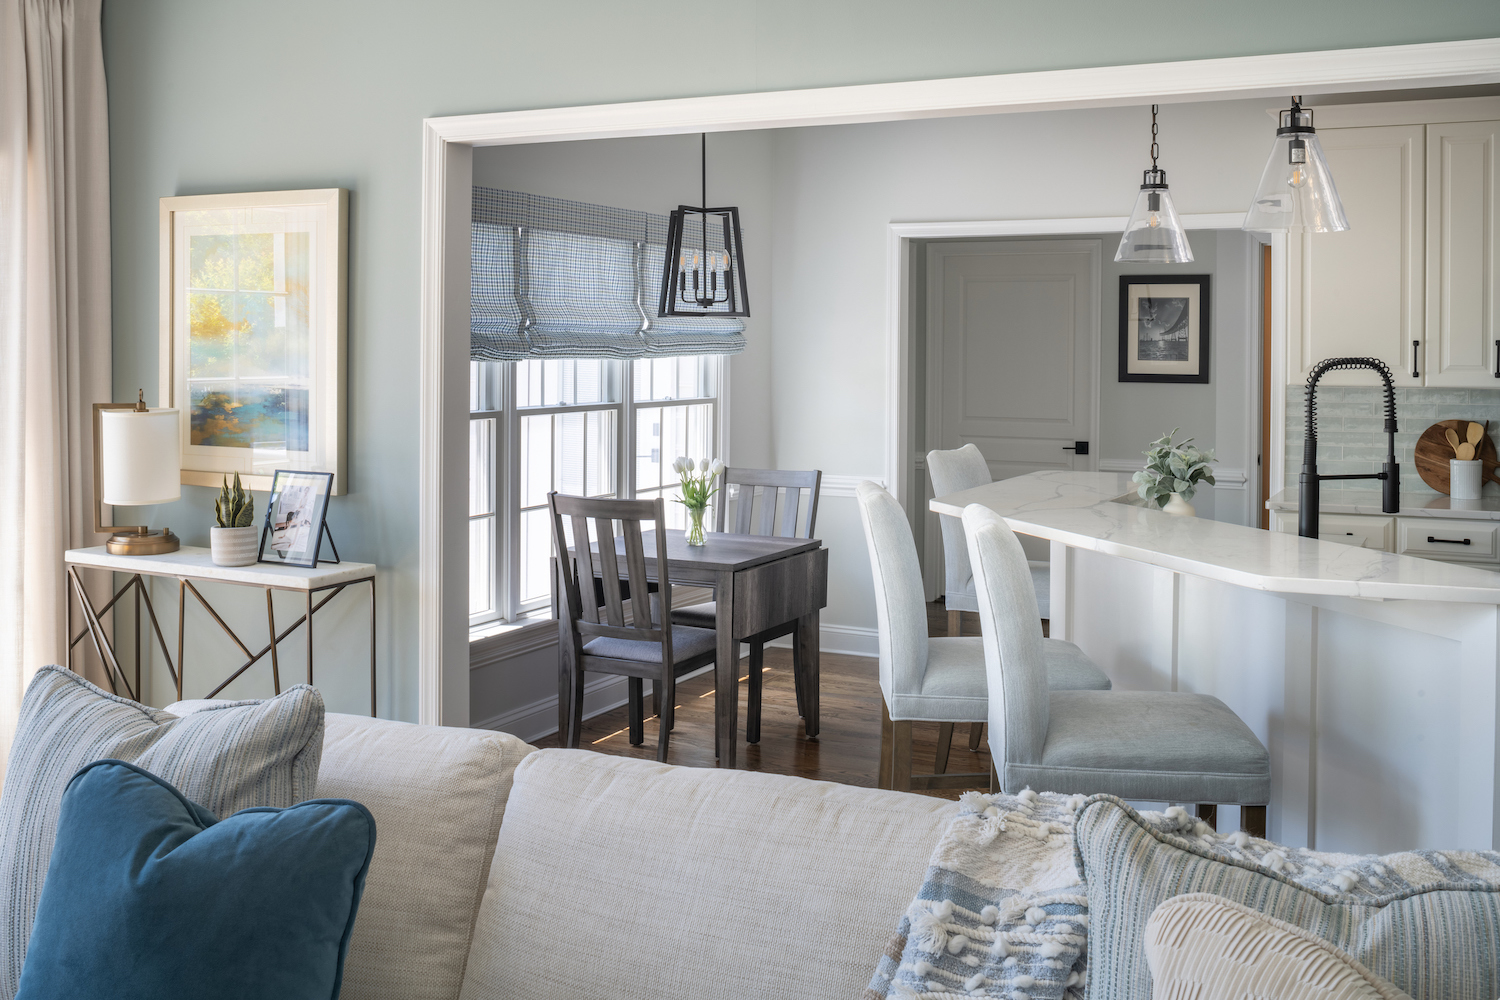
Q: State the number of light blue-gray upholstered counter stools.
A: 3